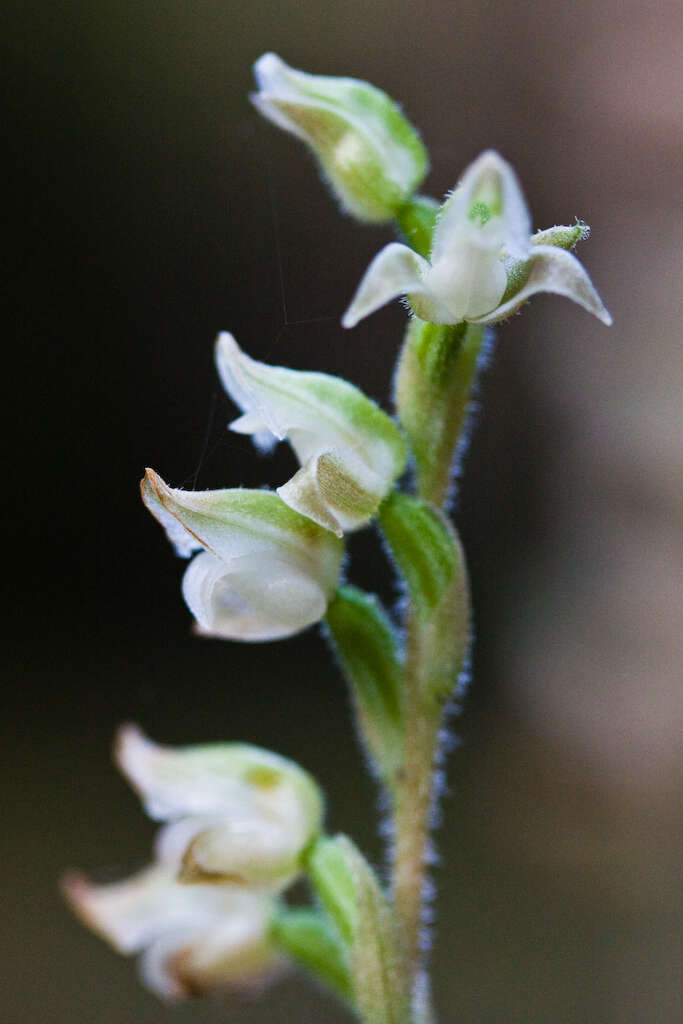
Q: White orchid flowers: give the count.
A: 6